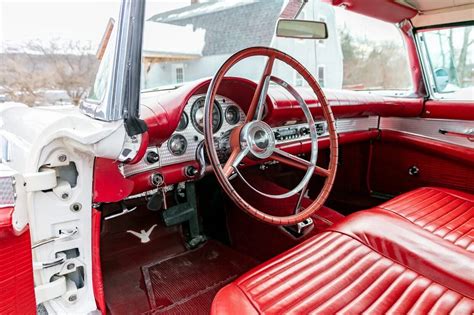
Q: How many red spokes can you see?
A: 3